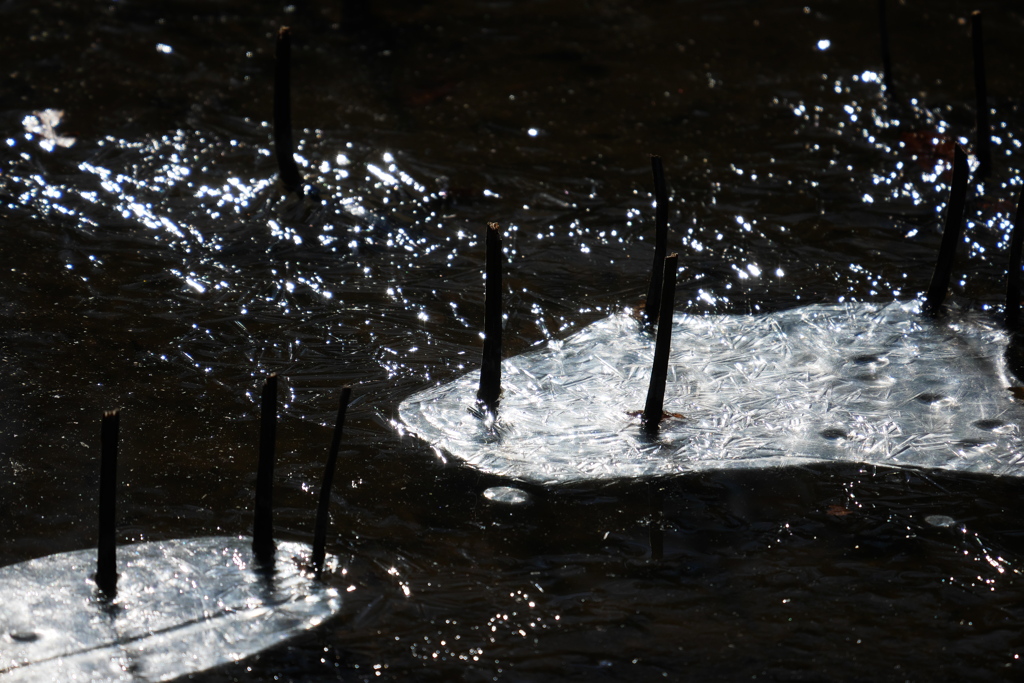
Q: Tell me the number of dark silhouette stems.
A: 11